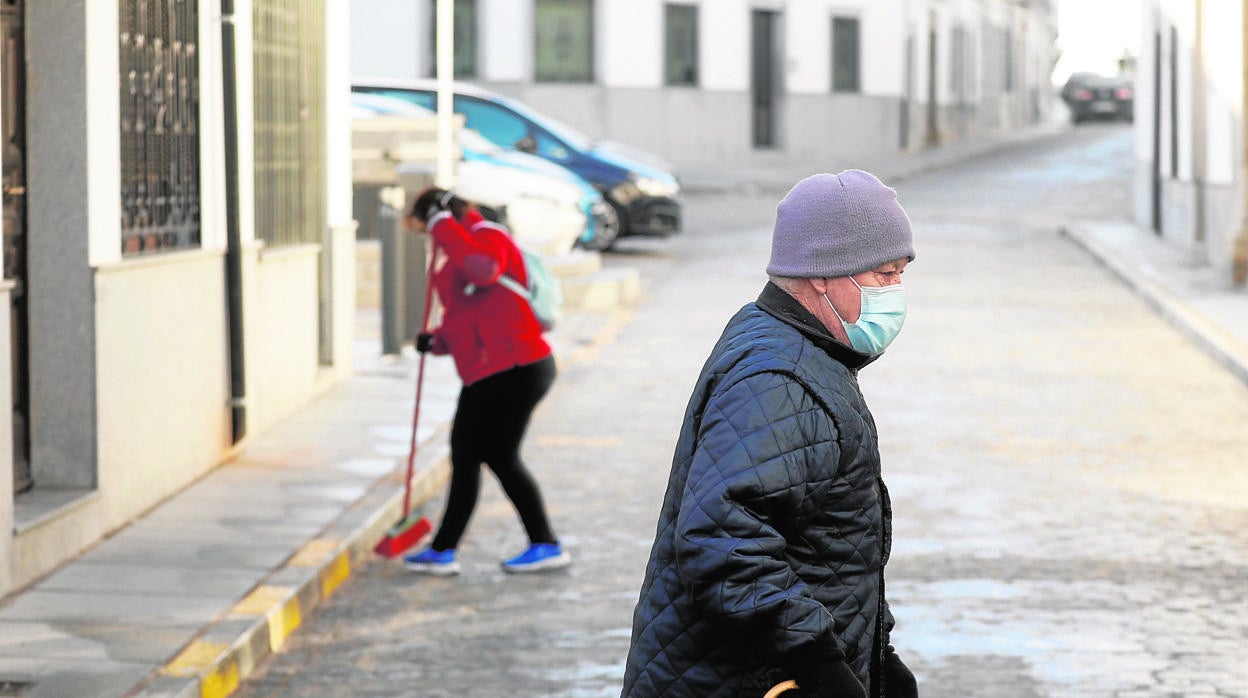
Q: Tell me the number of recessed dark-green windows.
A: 4